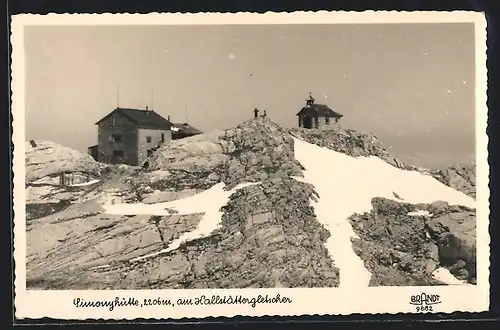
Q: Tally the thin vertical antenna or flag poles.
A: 3